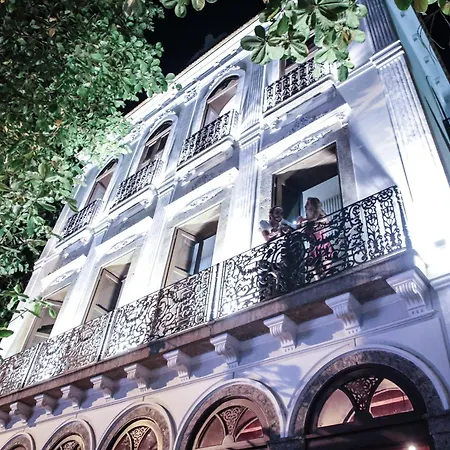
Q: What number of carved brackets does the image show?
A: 11